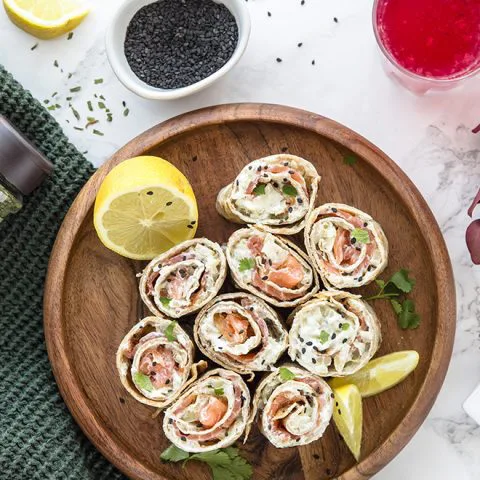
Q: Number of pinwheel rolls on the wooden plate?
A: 9